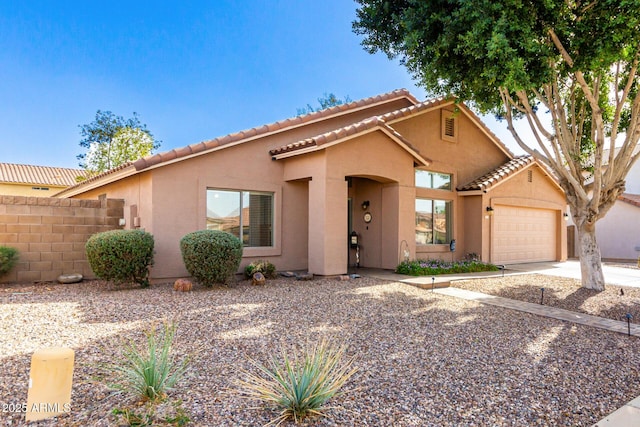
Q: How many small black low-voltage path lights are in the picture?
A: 4